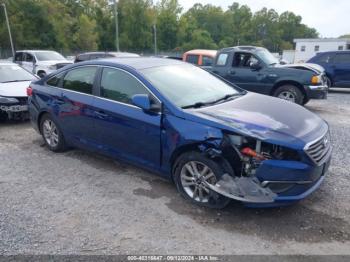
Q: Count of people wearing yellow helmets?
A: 0